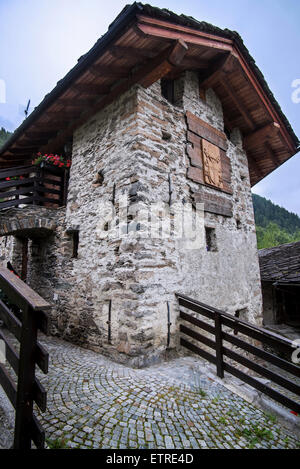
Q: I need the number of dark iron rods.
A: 4